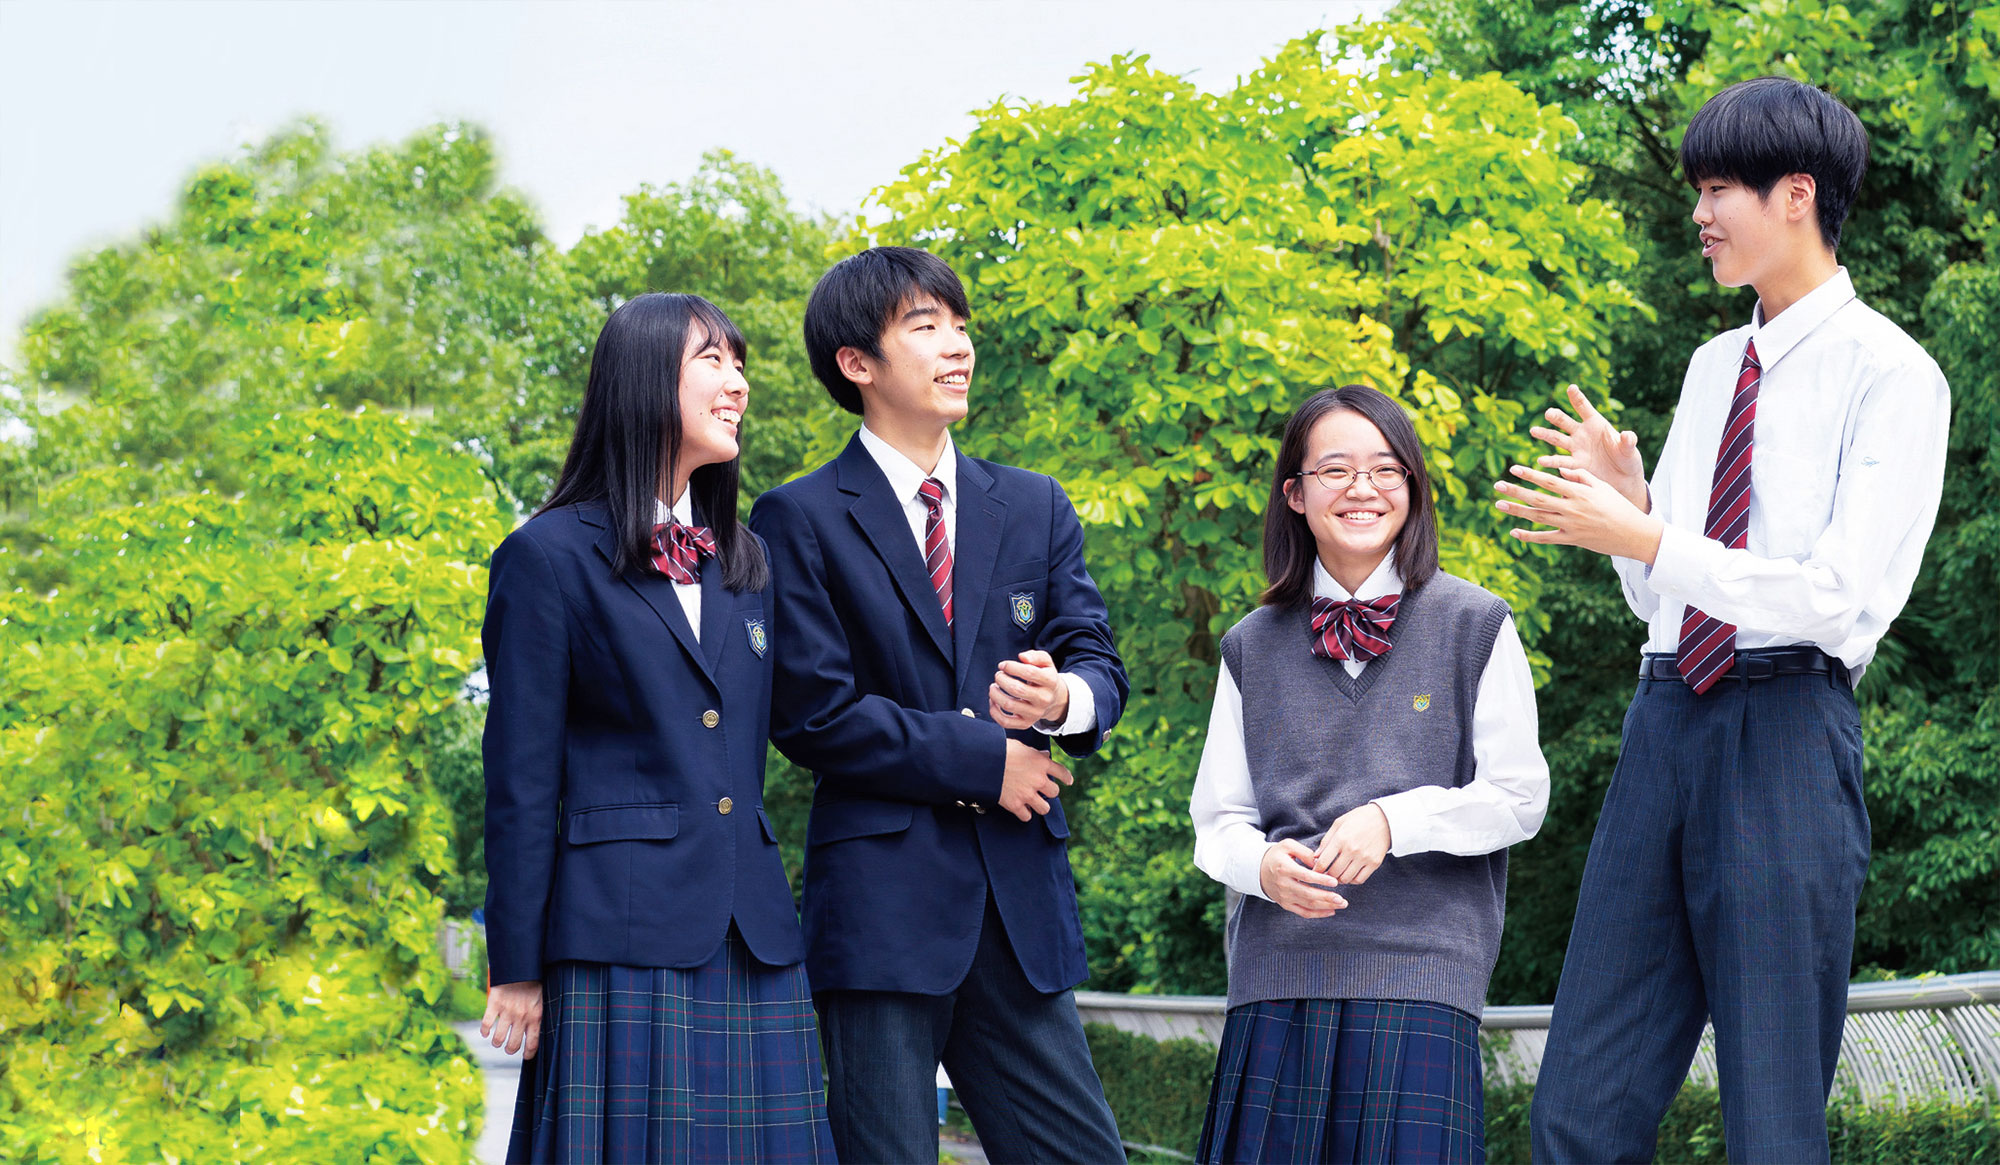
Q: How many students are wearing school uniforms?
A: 4